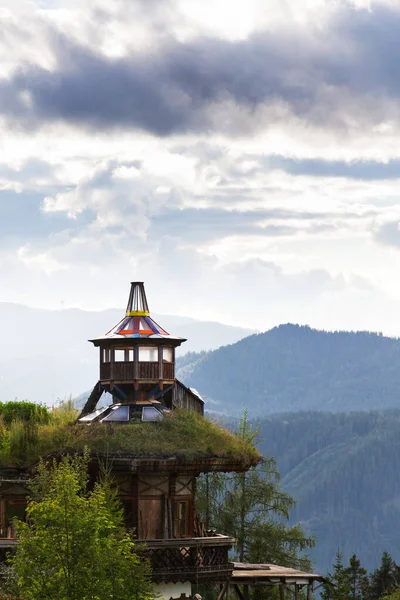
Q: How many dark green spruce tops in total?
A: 3